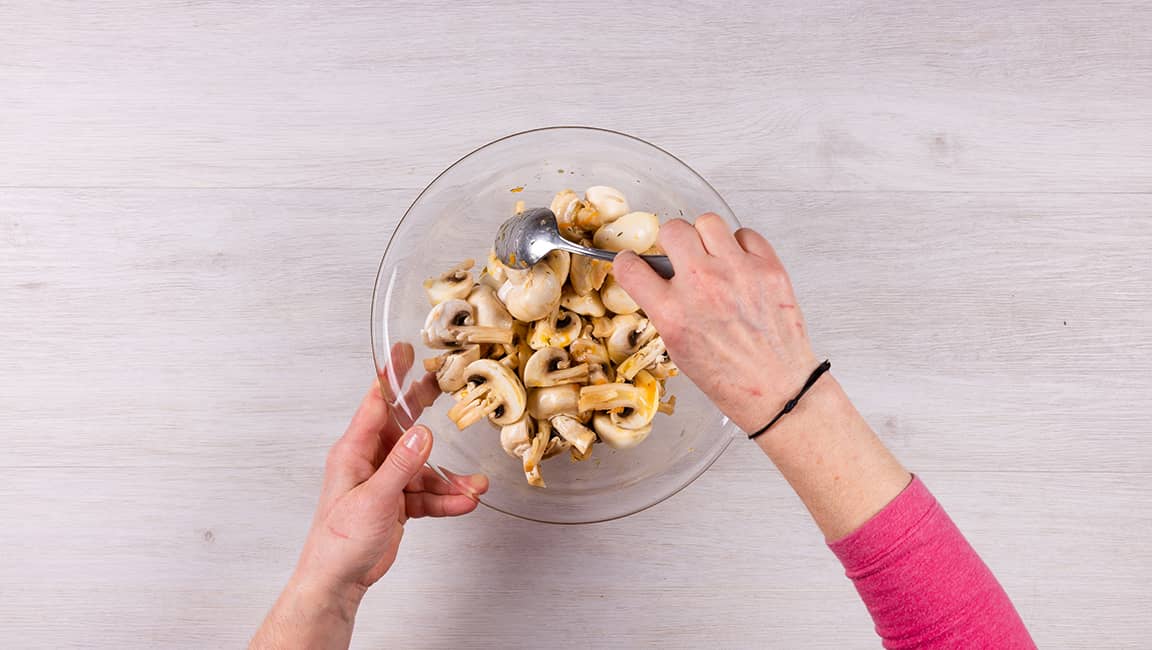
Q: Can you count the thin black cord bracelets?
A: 1